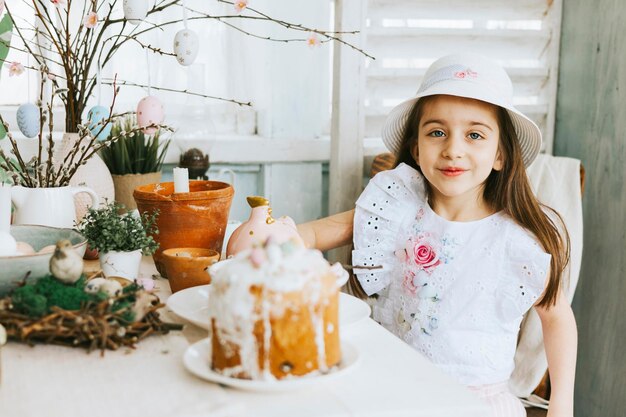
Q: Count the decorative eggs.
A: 5